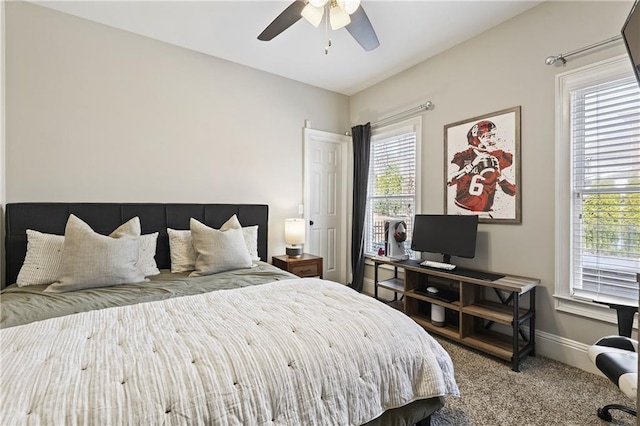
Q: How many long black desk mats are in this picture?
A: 1